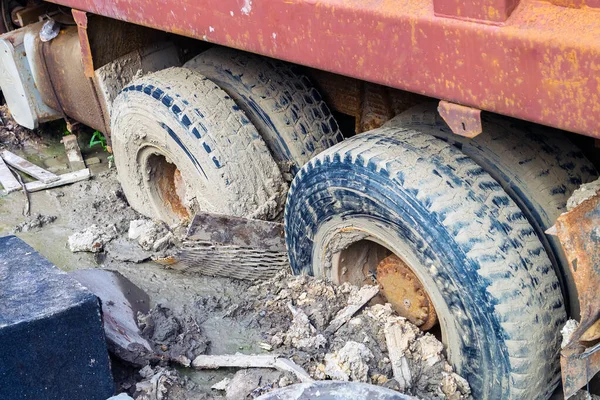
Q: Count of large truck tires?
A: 4